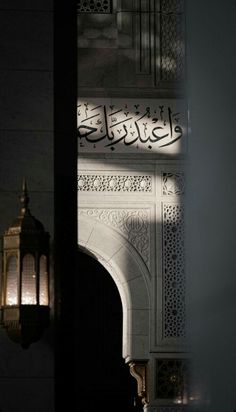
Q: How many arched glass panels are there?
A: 3